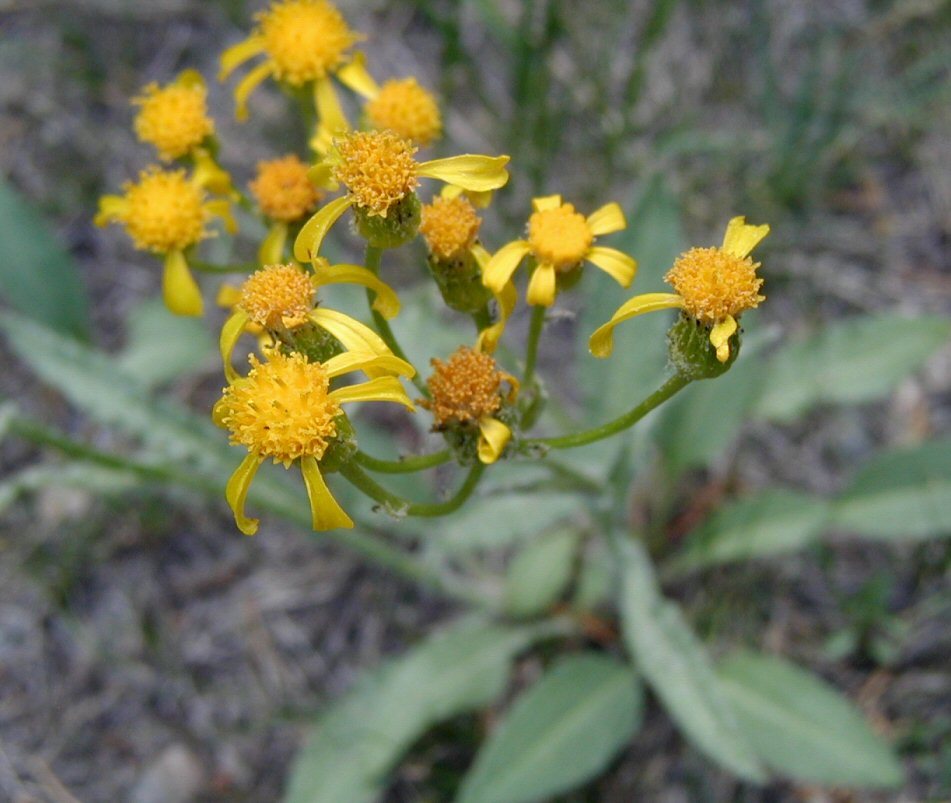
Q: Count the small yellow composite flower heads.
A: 12